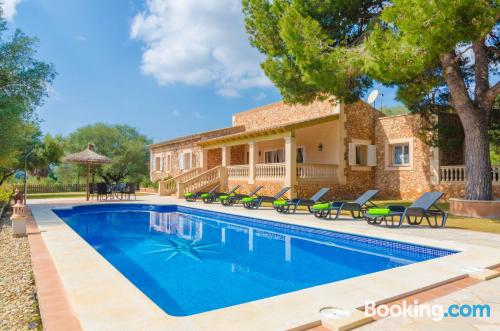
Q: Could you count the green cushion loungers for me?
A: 7